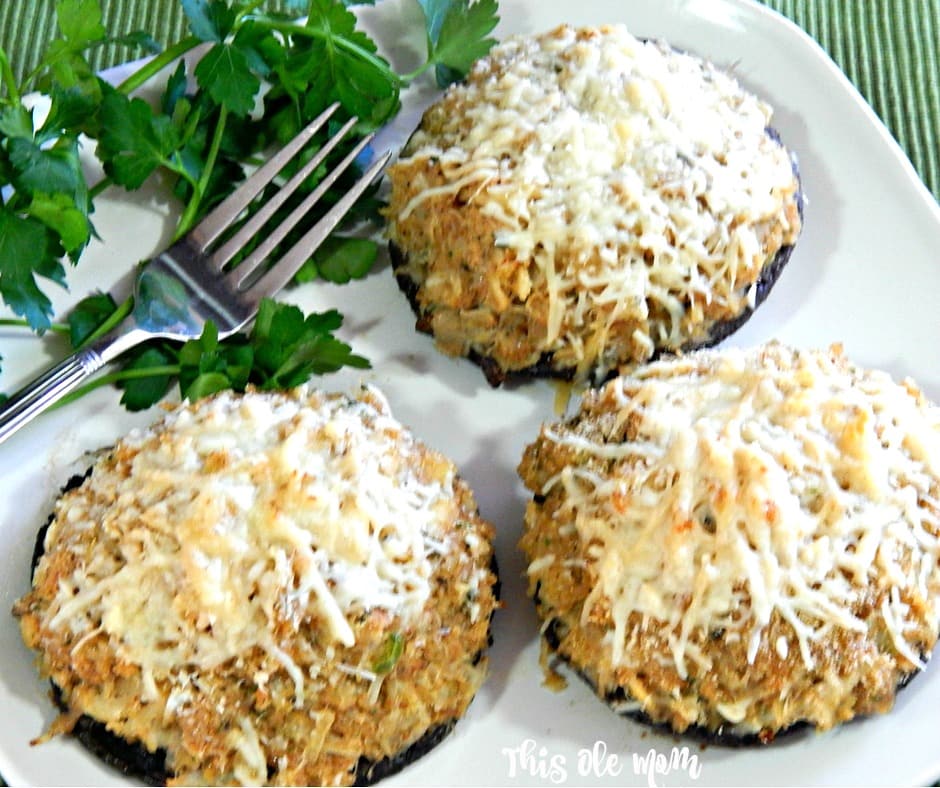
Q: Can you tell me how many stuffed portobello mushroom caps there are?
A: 3